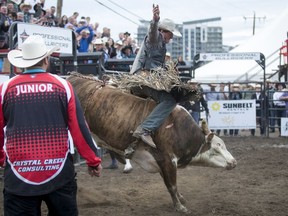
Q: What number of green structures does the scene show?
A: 0